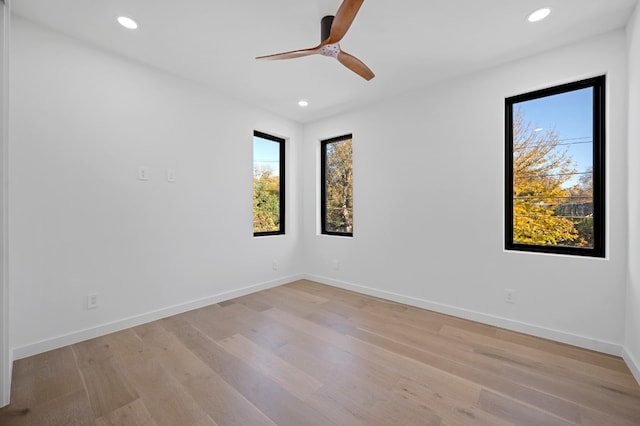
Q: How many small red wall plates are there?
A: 0